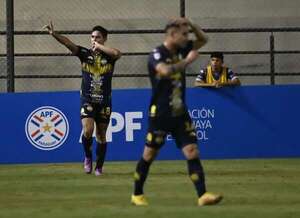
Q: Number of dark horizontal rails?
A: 3